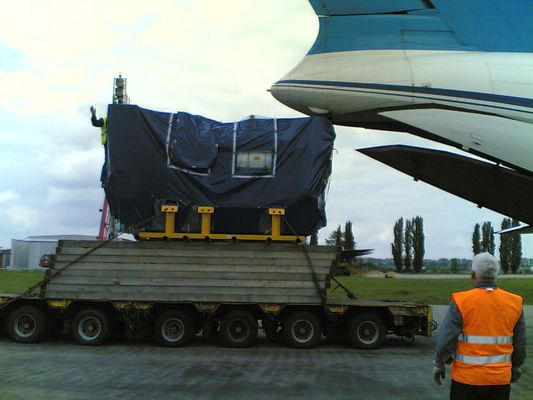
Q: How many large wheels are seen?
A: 6